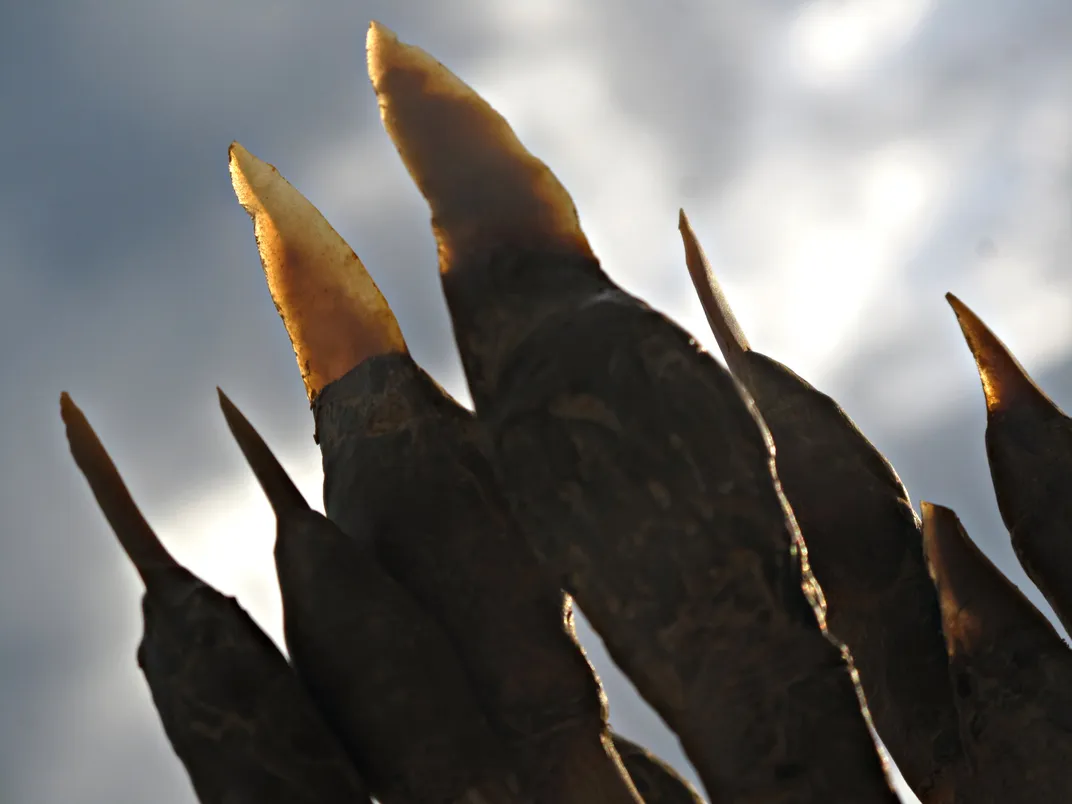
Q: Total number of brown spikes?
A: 7